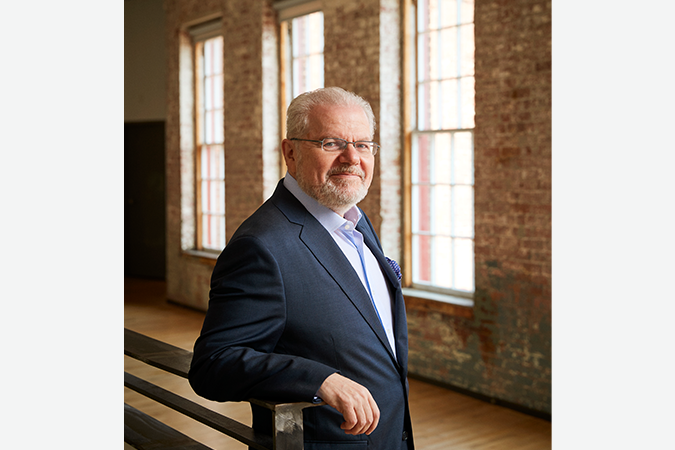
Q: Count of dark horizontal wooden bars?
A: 3